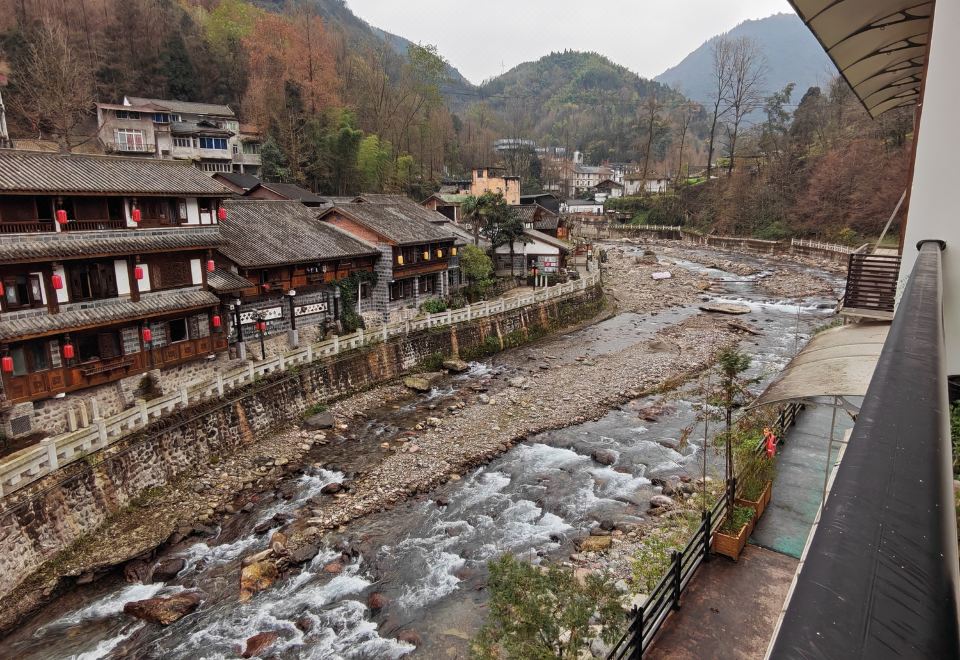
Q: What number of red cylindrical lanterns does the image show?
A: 11